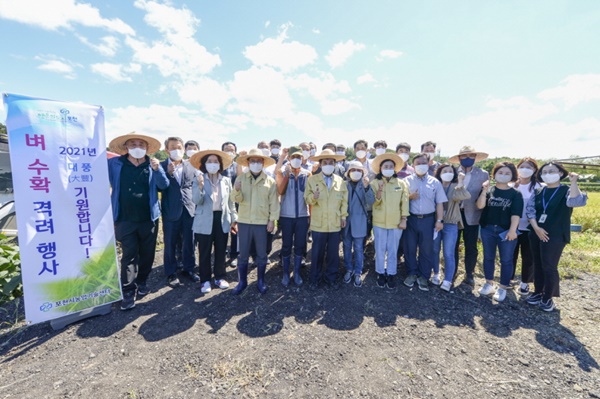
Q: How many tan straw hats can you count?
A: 6